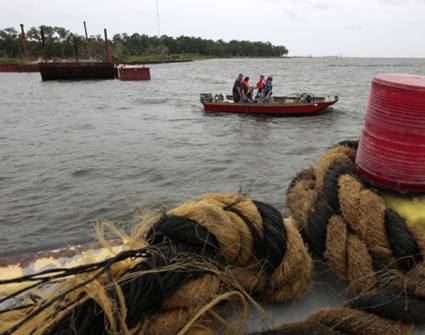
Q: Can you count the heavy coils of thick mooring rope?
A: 2